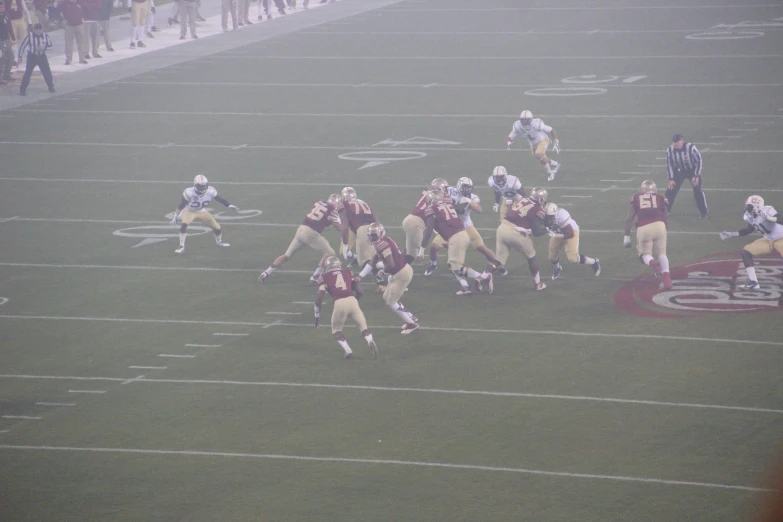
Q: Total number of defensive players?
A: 6